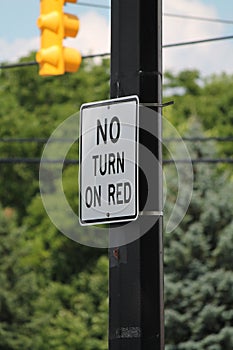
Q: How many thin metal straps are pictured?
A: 2